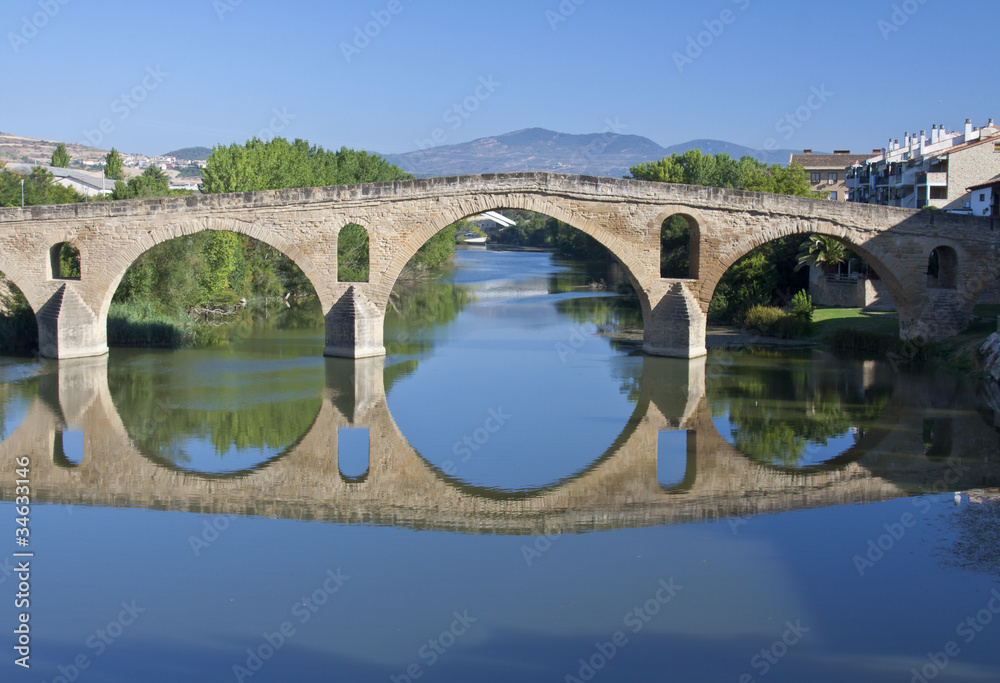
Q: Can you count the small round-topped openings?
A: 4